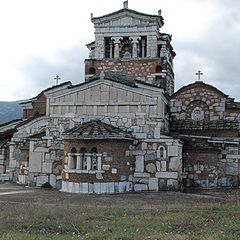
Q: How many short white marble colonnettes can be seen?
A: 4